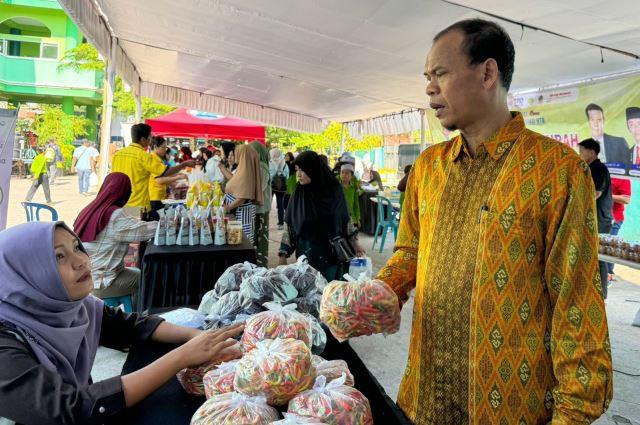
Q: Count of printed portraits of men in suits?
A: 2